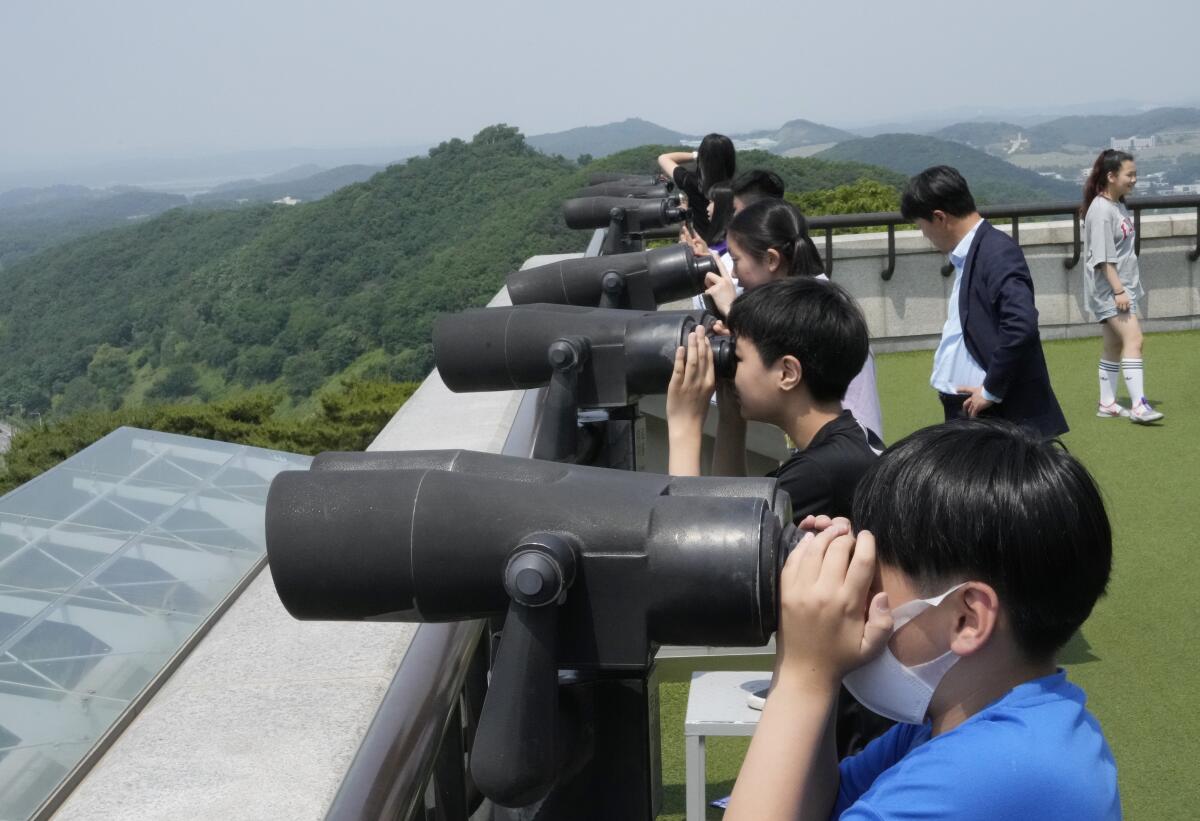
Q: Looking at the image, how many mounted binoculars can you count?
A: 6